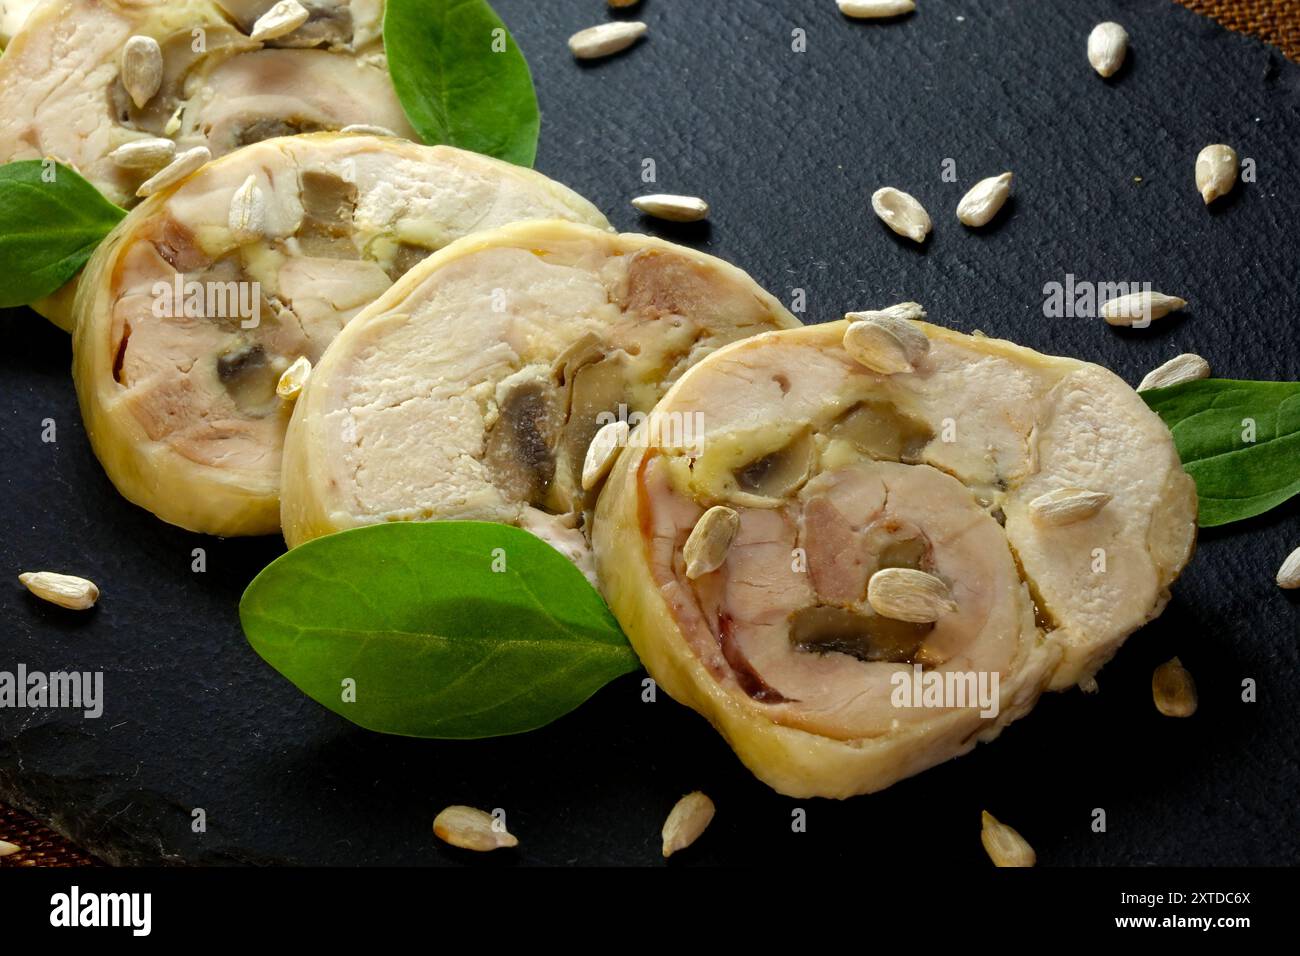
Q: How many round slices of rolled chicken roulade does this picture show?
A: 4